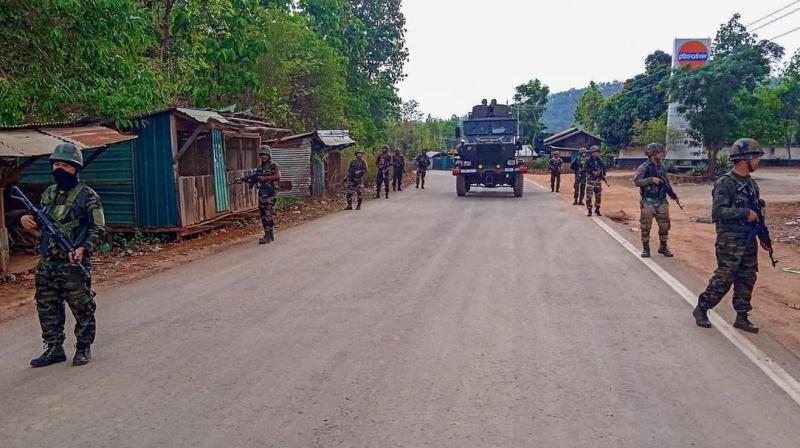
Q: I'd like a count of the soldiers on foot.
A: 11